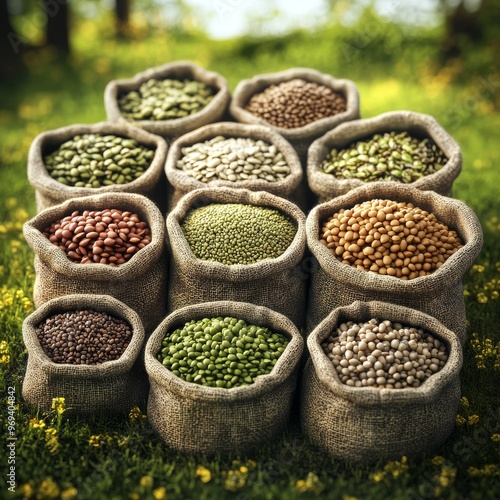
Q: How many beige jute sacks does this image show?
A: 11